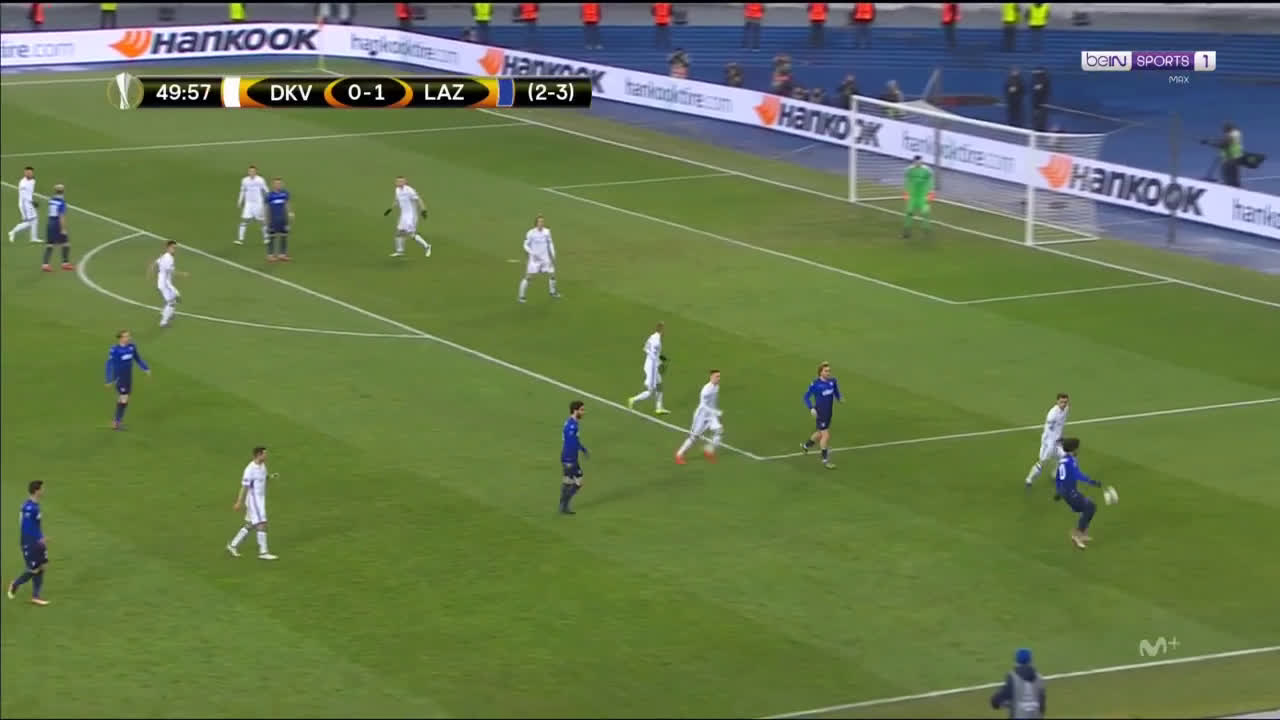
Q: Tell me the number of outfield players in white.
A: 9